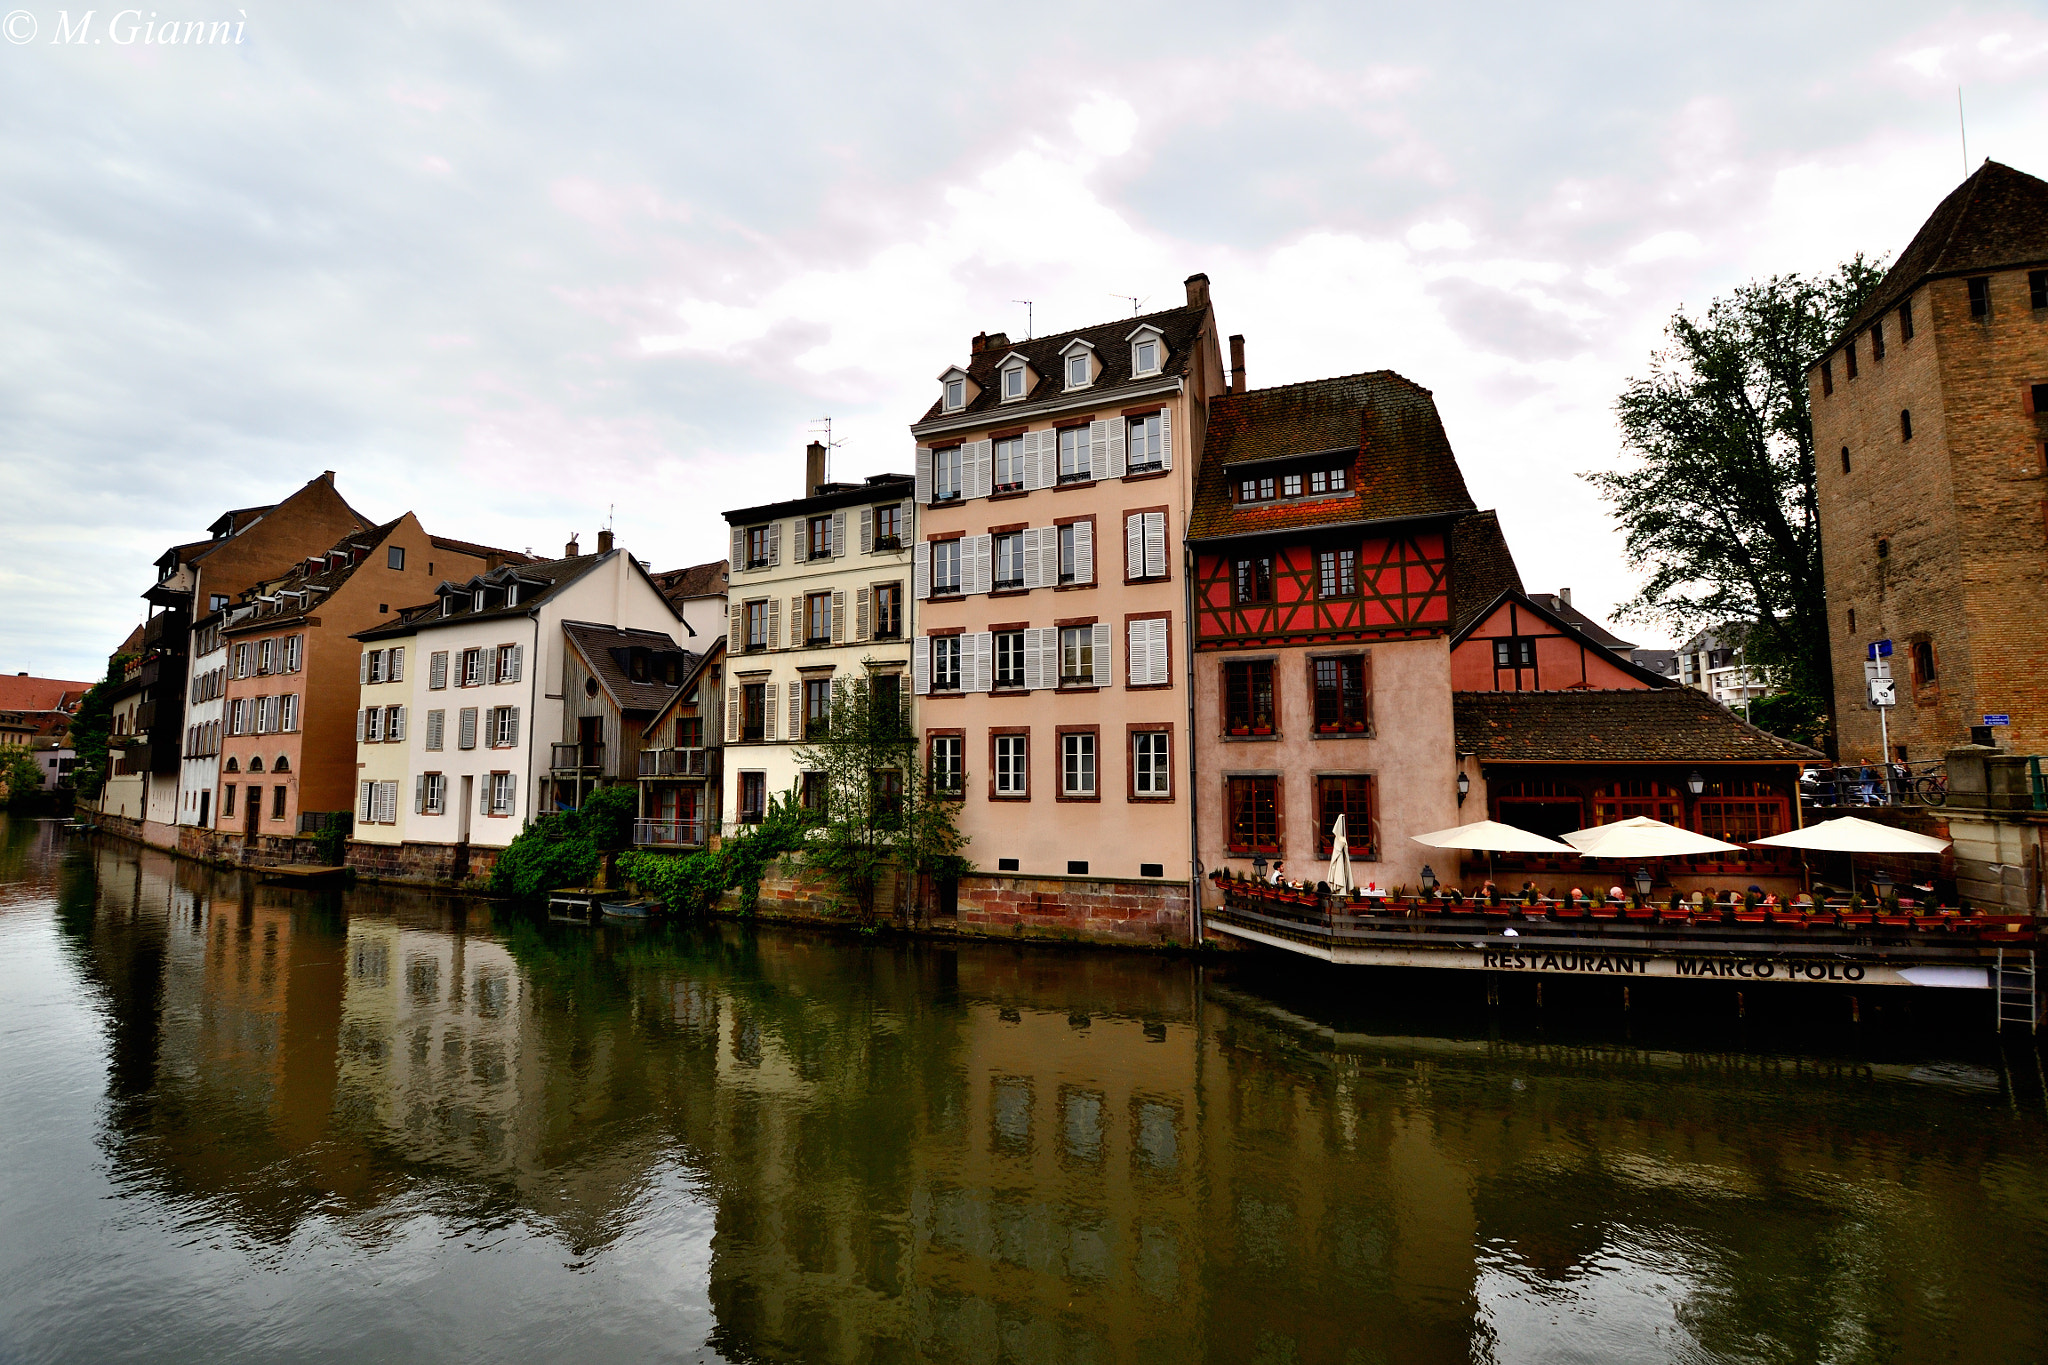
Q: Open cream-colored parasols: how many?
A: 3